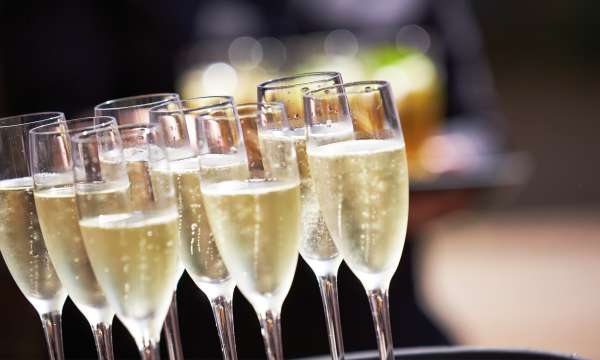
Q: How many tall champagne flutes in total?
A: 8